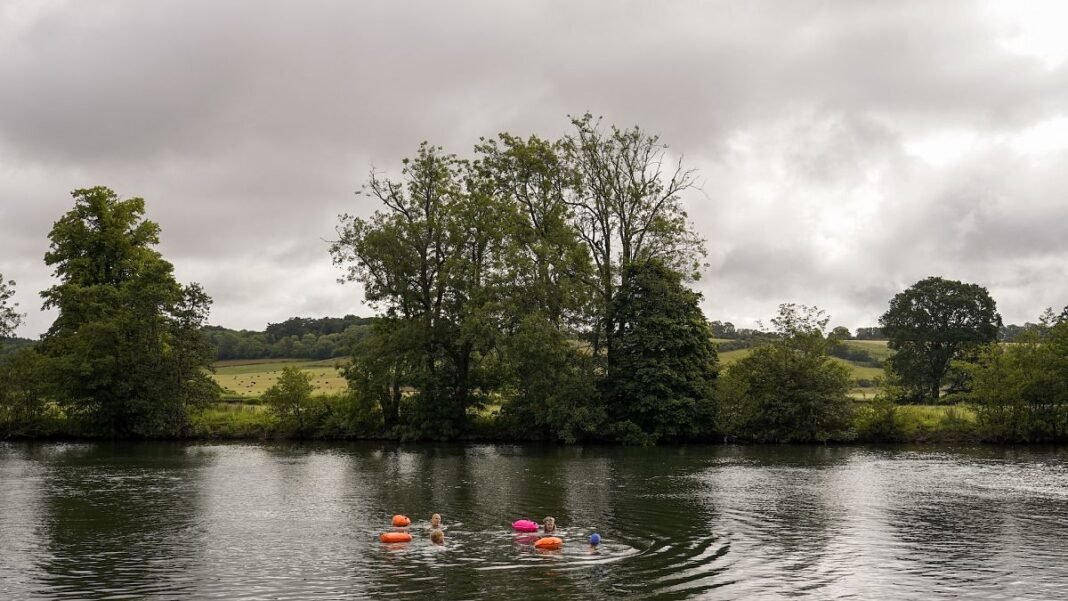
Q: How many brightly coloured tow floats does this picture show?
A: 4